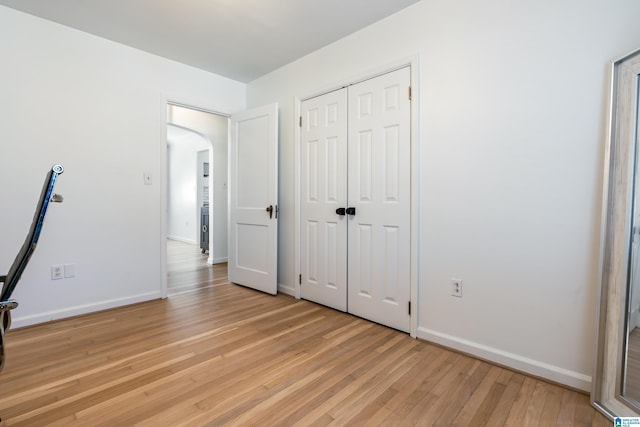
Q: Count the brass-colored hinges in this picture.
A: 4